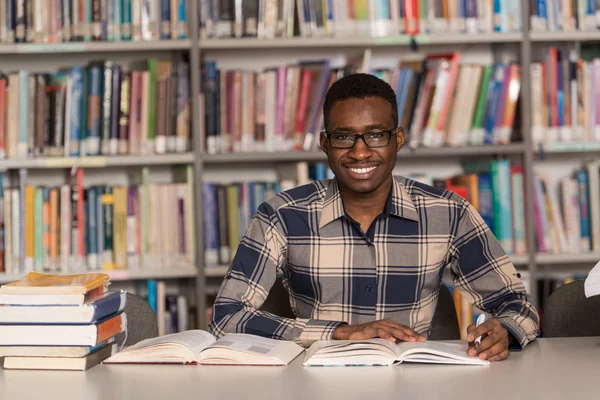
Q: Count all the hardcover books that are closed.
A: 2